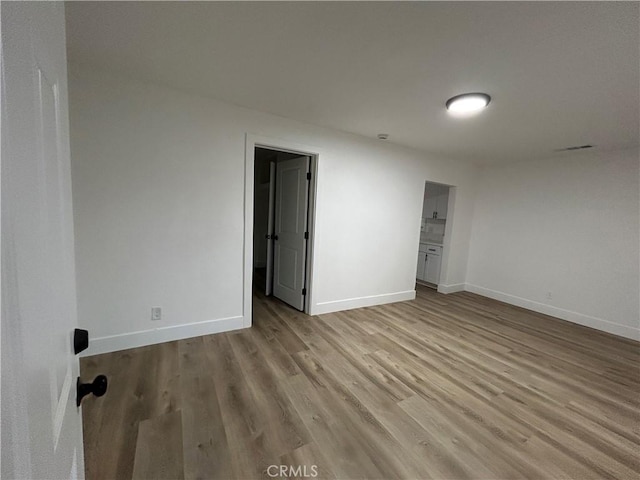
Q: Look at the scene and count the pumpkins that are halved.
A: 0